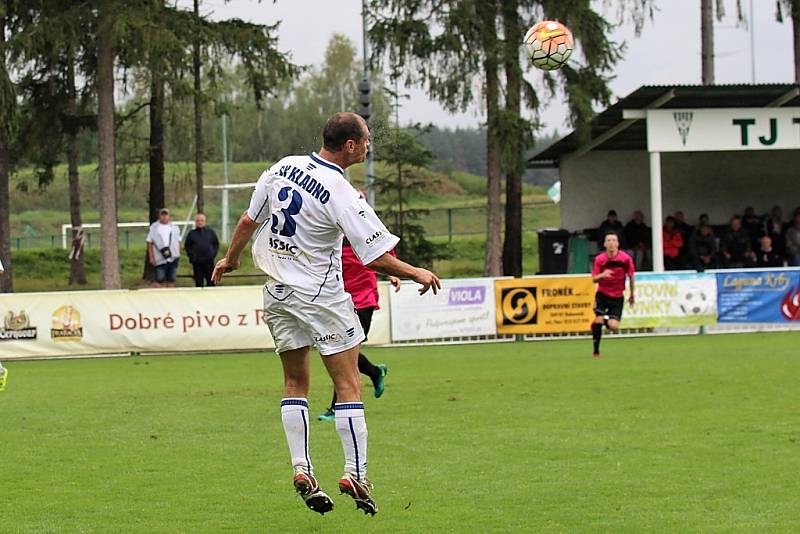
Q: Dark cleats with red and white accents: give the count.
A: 2